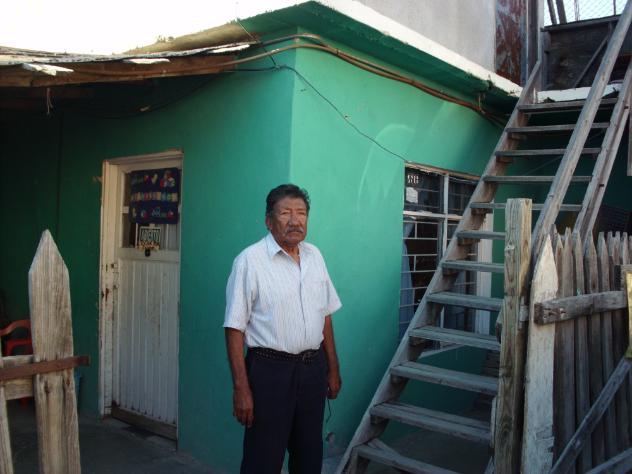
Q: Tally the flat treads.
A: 12